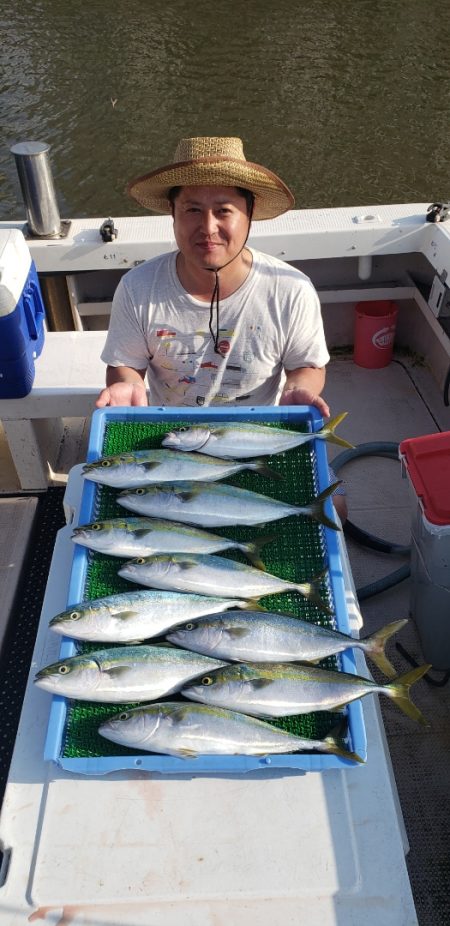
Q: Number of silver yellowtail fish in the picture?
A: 10